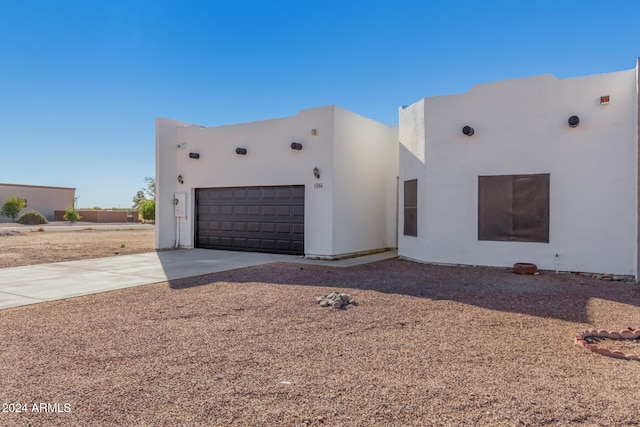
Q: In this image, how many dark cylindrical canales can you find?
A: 5